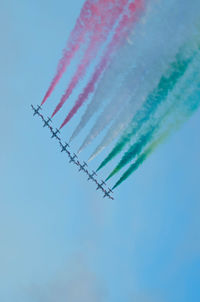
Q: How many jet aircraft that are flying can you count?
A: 9